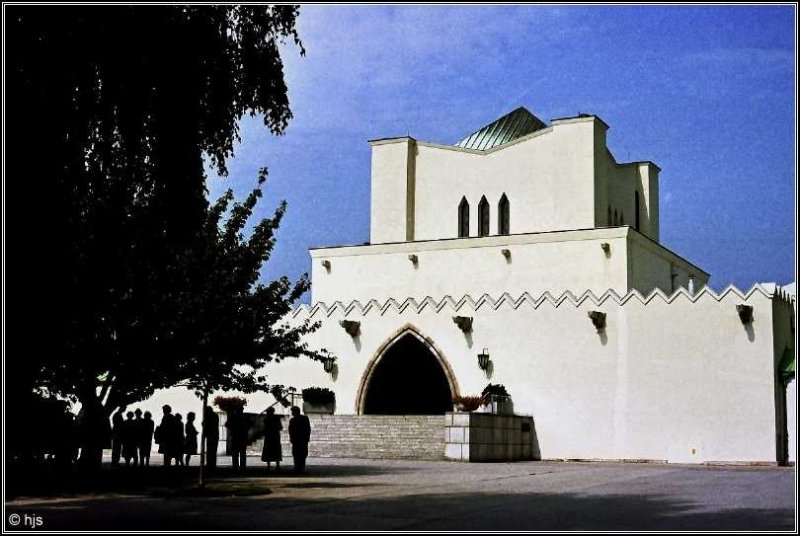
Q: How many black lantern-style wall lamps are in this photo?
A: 2